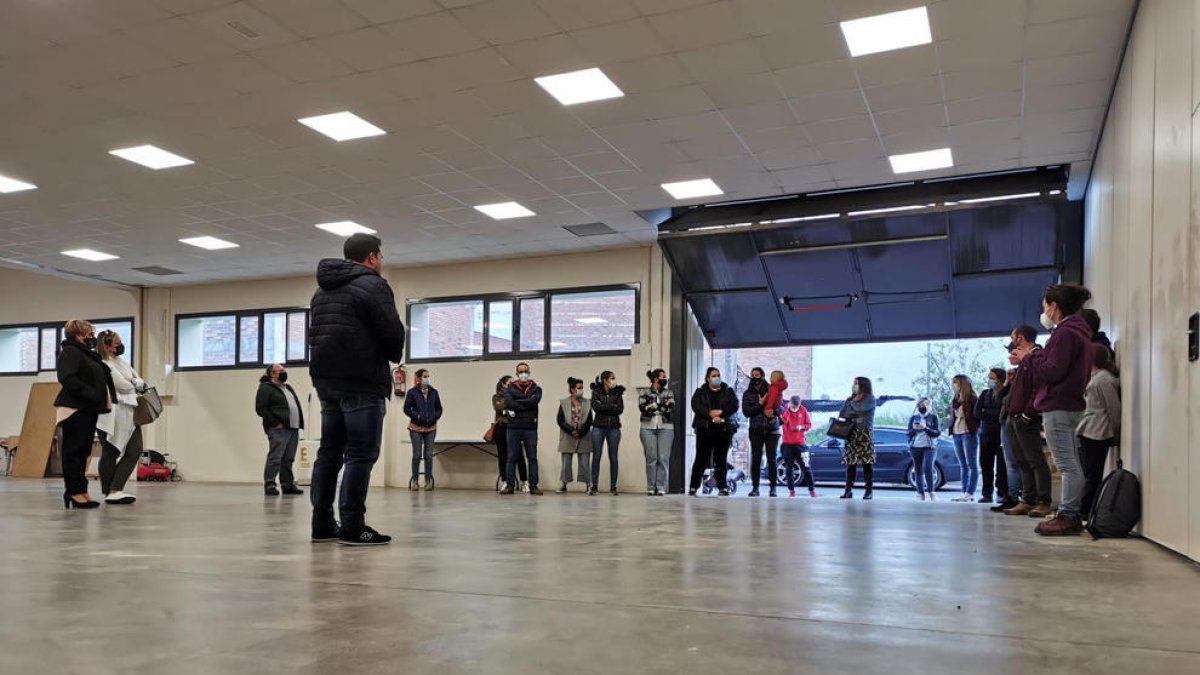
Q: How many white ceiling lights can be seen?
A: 11